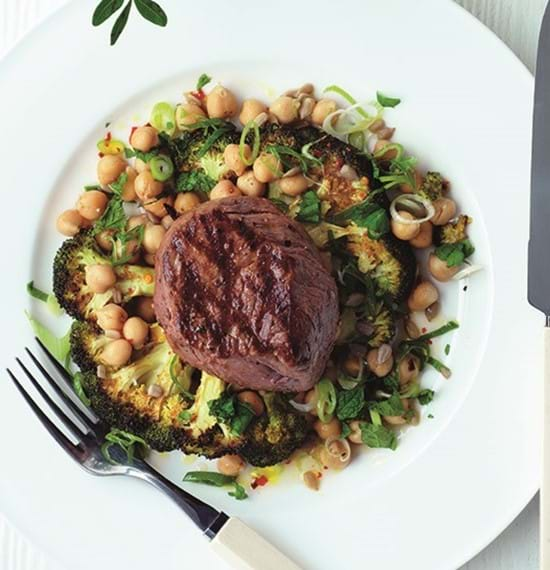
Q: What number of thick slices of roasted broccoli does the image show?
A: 2